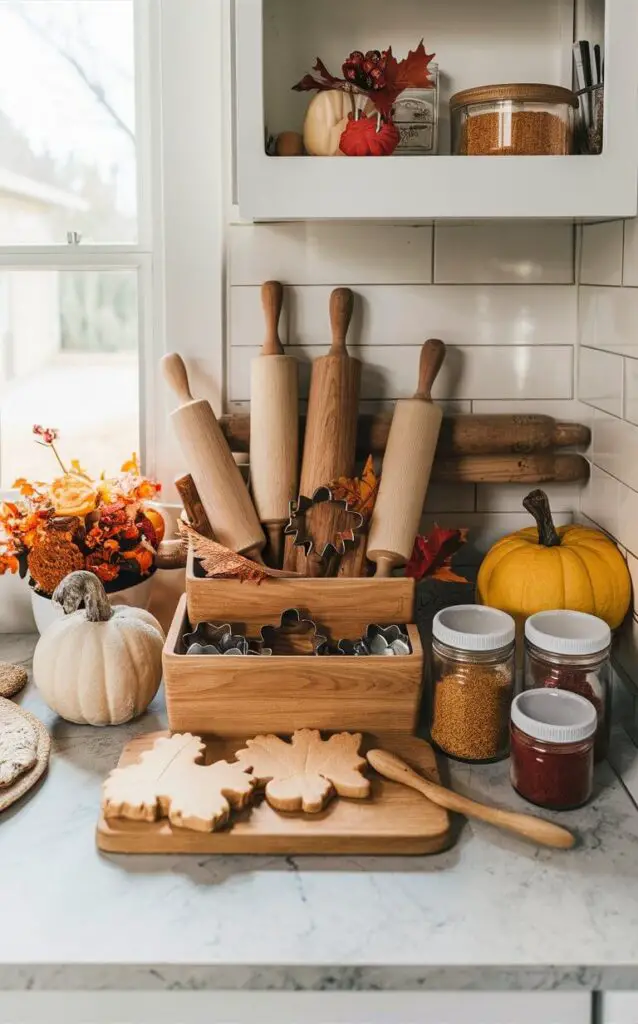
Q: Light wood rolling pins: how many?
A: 3